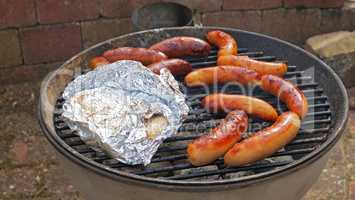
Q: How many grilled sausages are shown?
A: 11